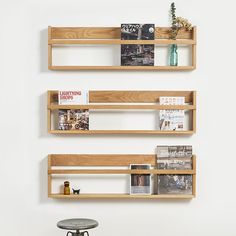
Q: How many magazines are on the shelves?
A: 5